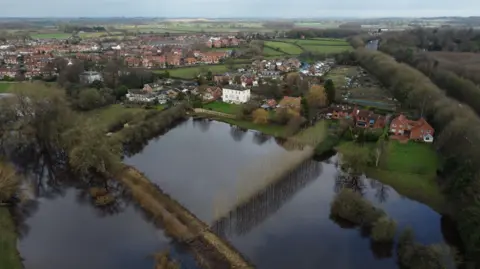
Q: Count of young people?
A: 0